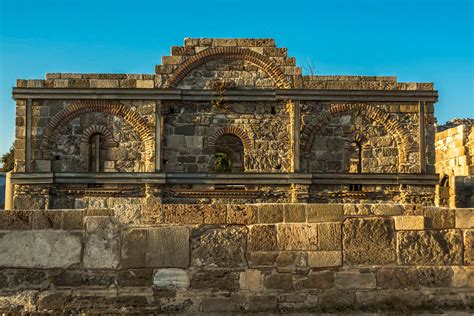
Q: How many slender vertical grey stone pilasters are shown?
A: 4